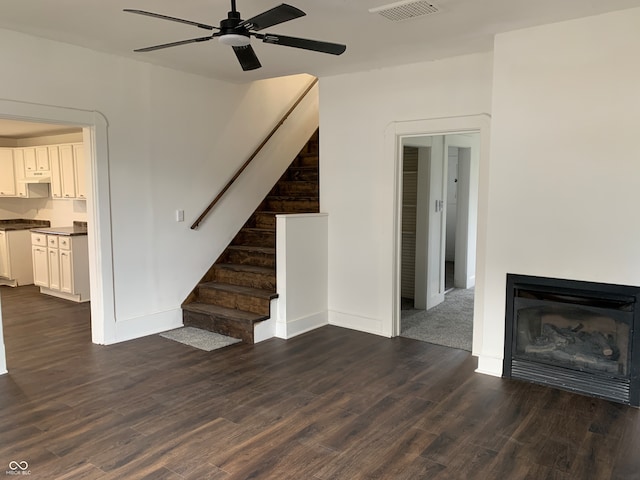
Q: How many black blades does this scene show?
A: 5